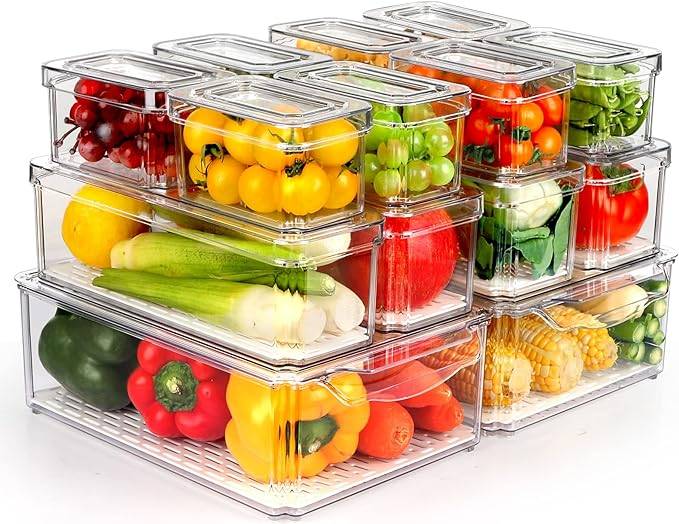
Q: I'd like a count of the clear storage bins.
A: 14